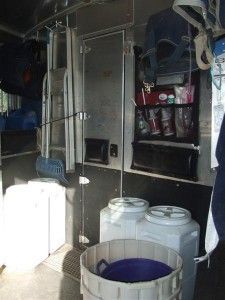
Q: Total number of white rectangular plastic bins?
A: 4